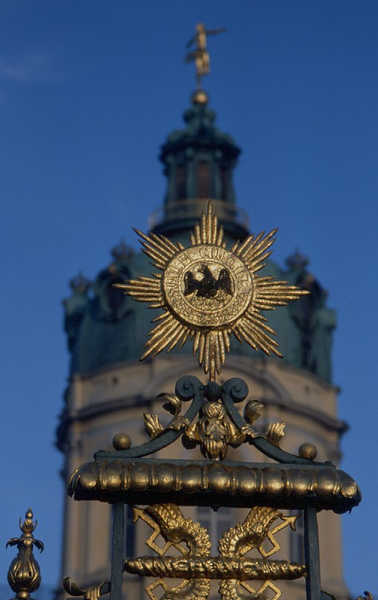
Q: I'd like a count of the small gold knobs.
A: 2